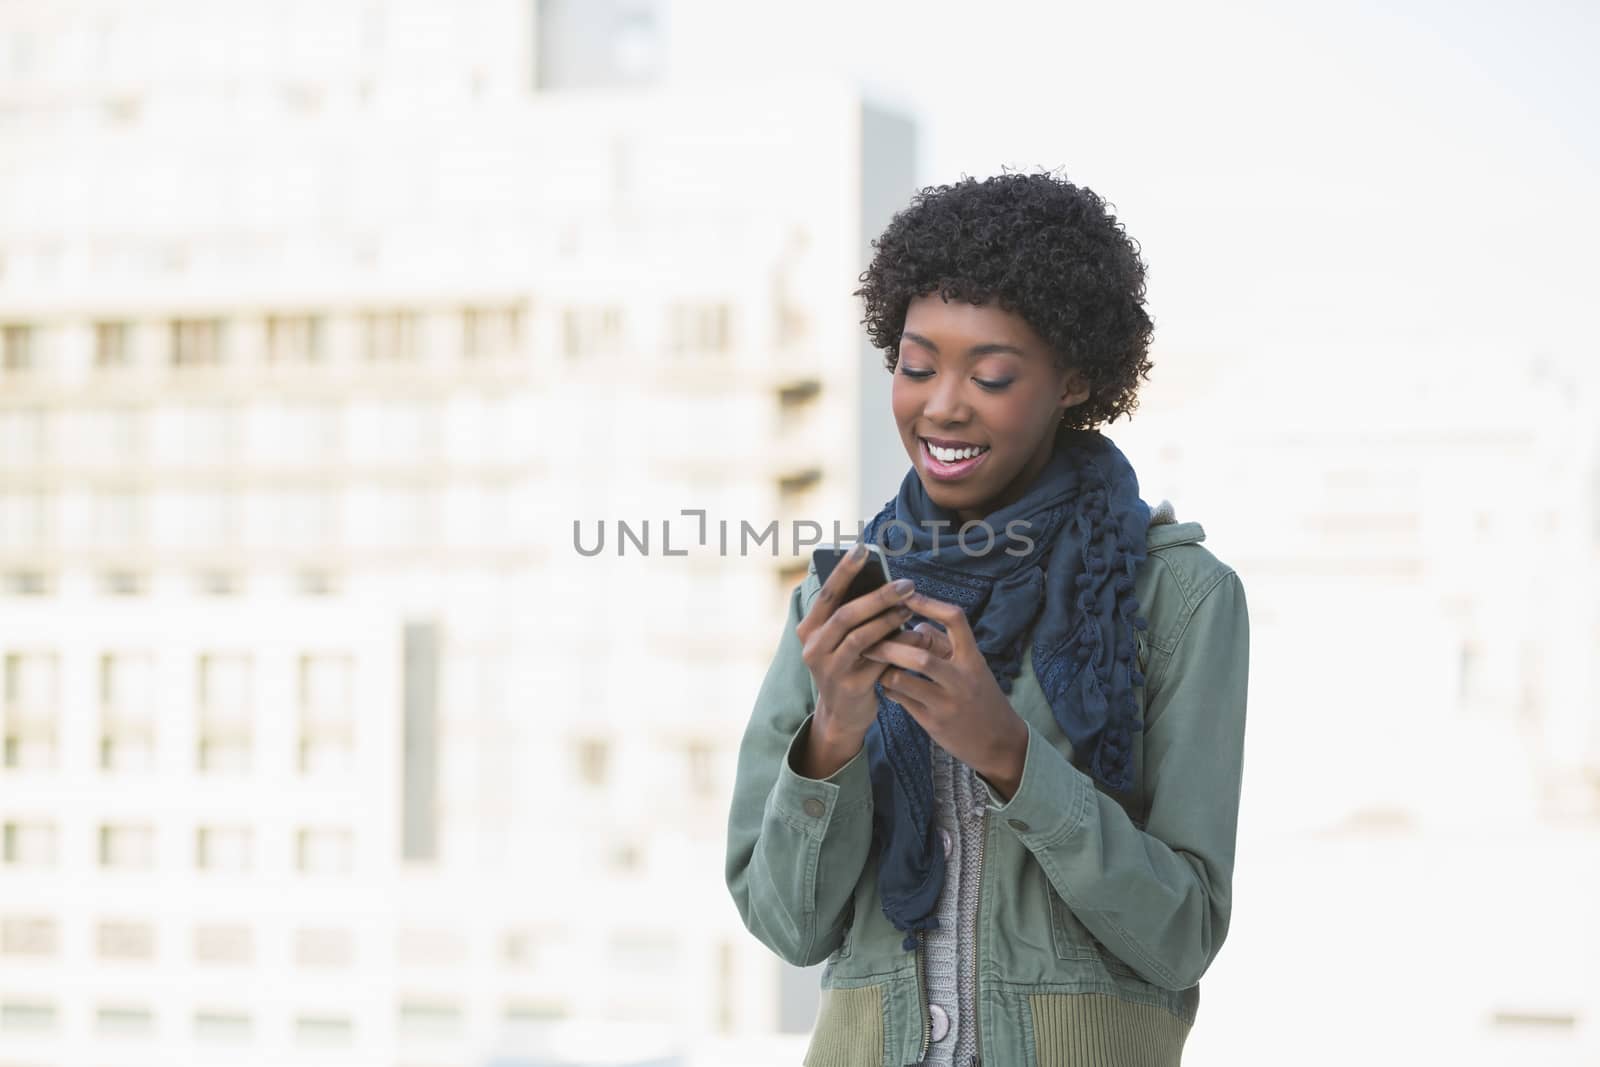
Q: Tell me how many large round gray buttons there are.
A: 2